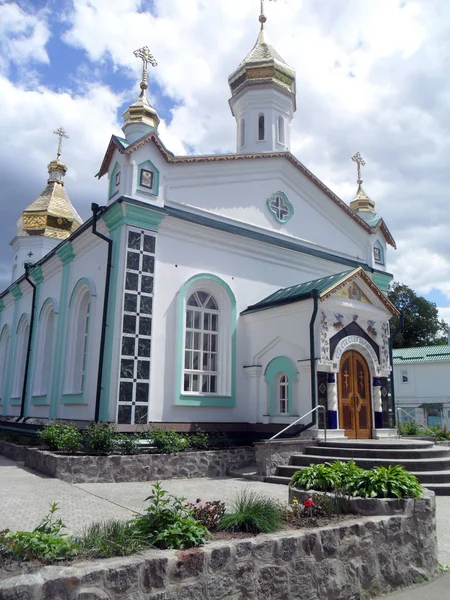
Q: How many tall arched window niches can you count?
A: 5